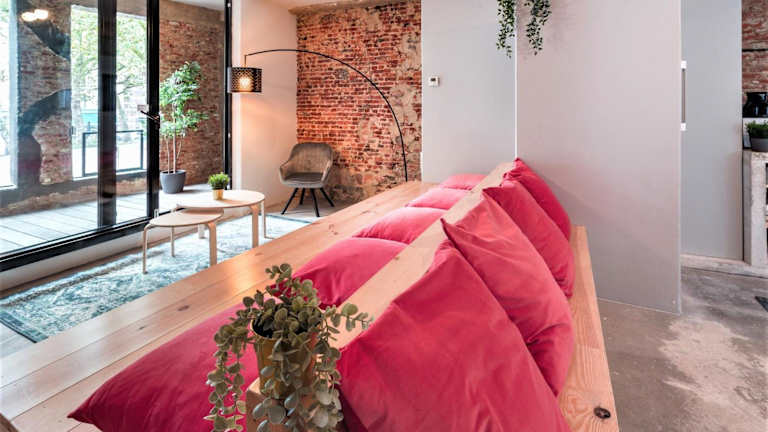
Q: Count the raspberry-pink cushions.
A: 9